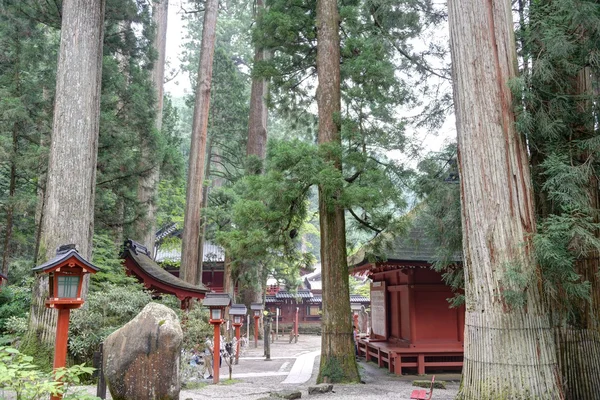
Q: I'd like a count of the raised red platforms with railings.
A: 1